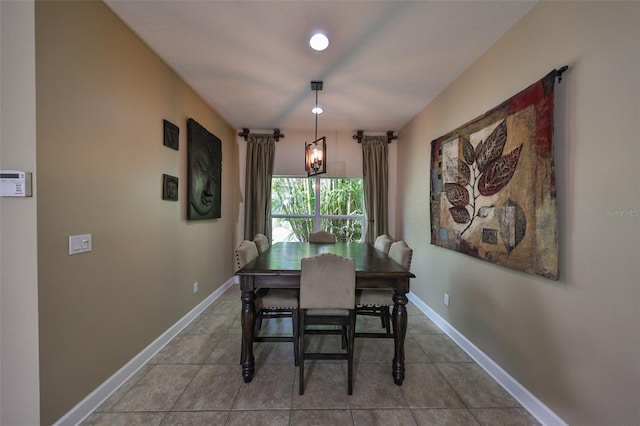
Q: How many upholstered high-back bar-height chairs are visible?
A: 6